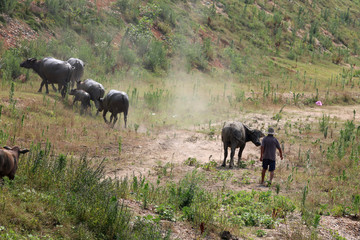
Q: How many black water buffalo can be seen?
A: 6